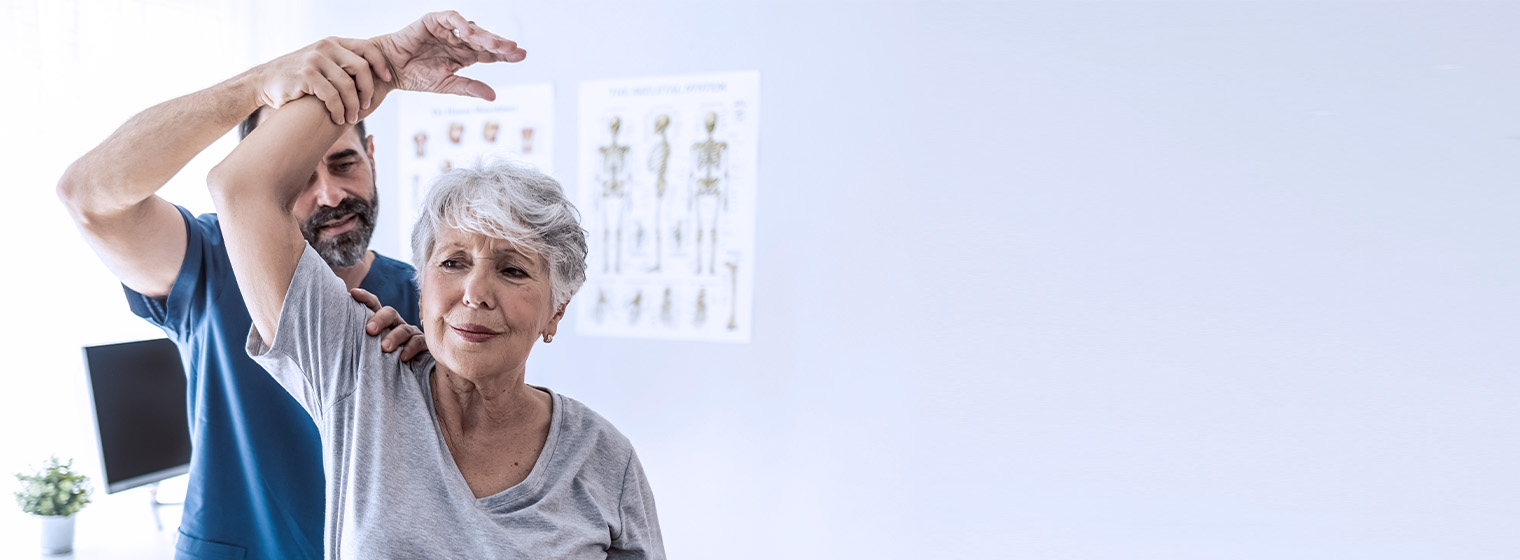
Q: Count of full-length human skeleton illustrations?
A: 3